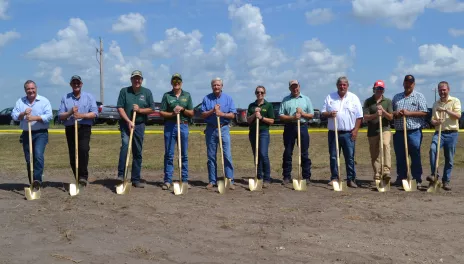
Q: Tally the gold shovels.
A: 11